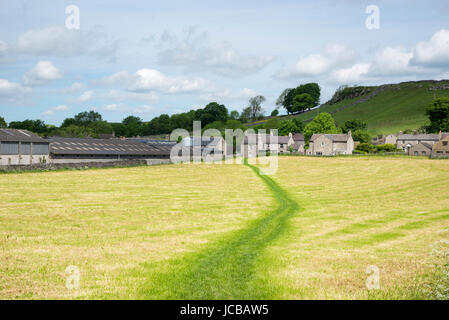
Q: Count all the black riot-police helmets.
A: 0